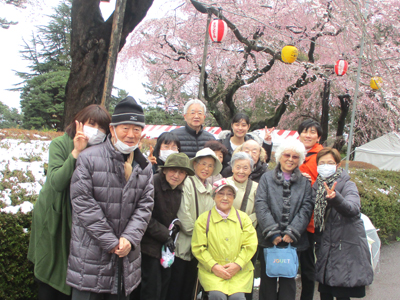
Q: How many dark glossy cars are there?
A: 0